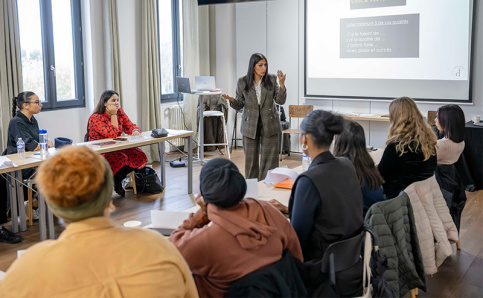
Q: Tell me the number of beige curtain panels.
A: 4